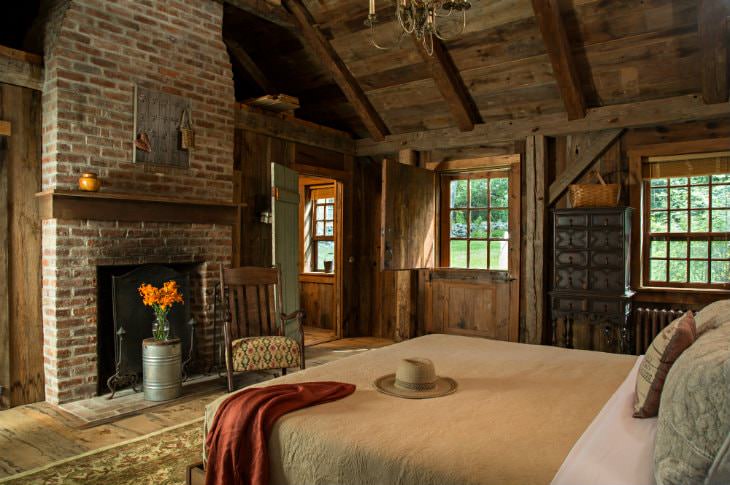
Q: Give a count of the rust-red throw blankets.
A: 1